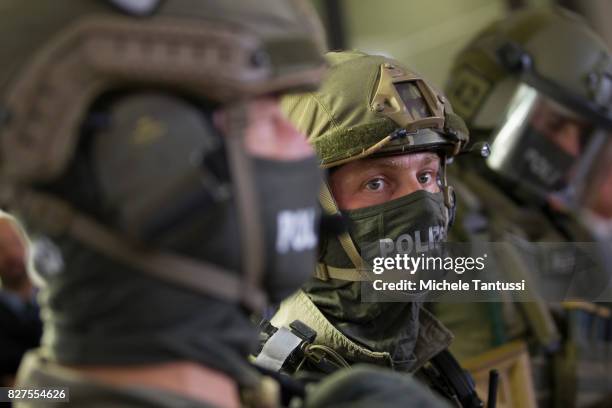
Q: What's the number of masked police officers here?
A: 3